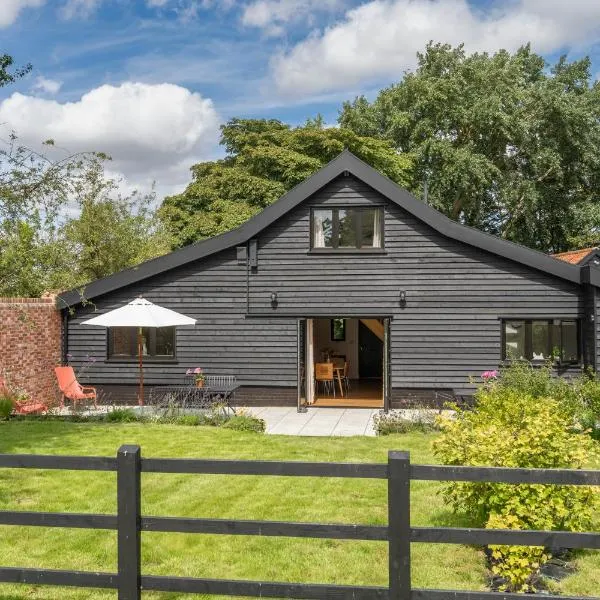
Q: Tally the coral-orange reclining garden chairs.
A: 2